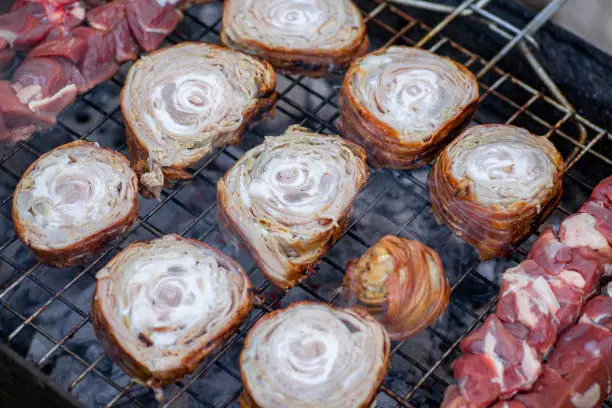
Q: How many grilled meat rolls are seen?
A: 9